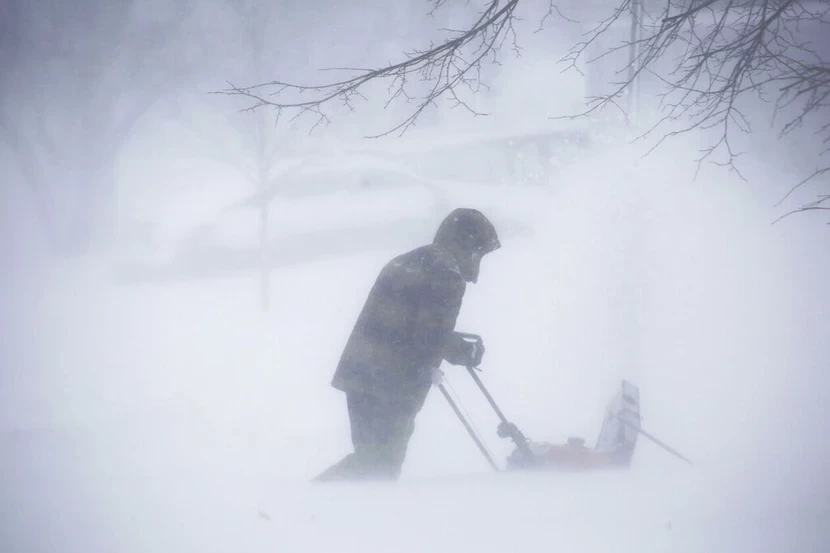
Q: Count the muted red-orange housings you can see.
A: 1